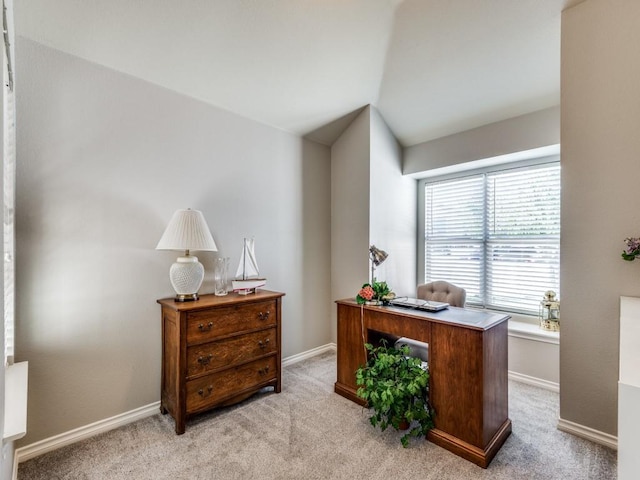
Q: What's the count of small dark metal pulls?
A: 6